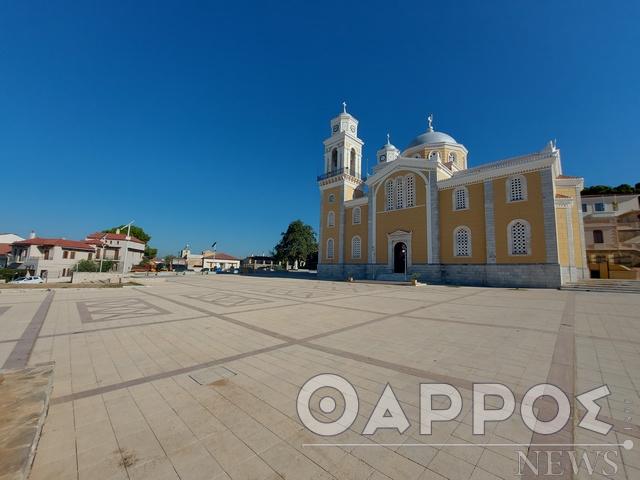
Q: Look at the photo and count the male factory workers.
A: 0